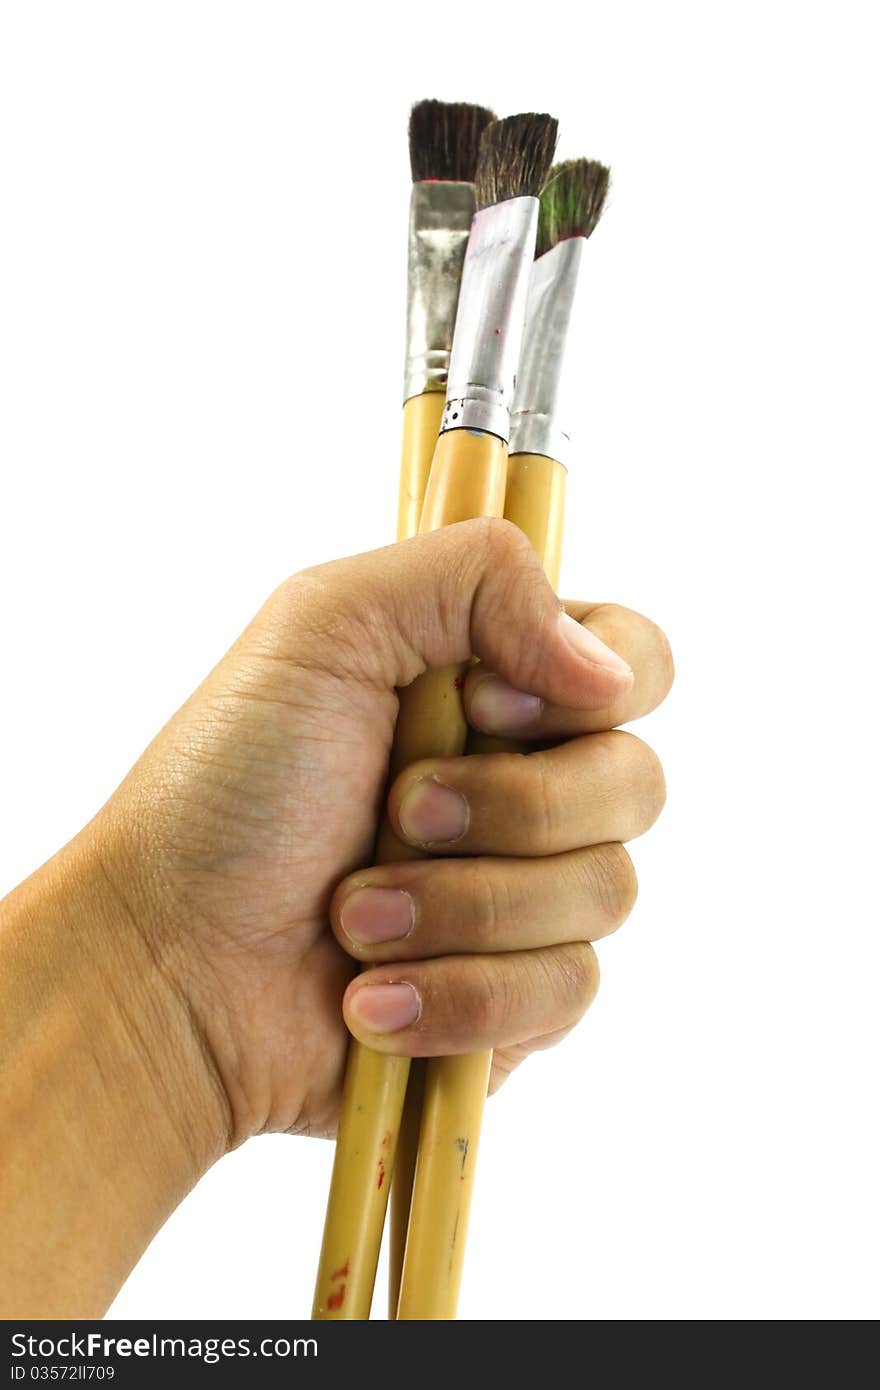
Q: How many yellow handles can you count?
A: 3